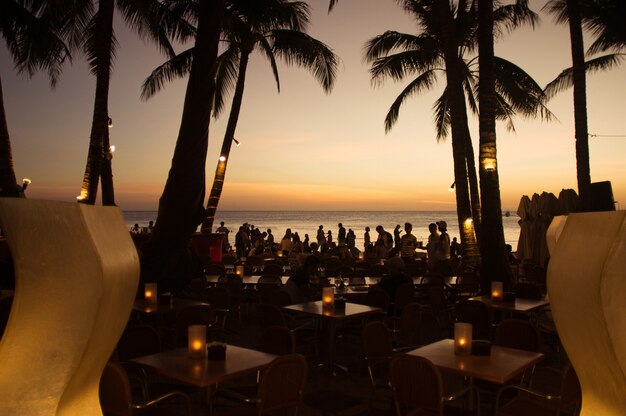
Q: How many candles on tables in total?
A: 6